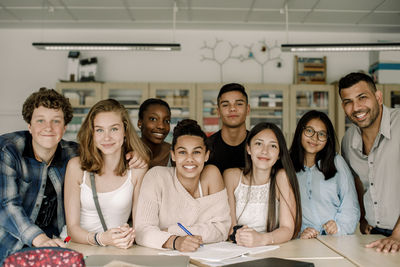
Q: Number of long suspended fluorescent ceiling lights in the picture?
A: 2